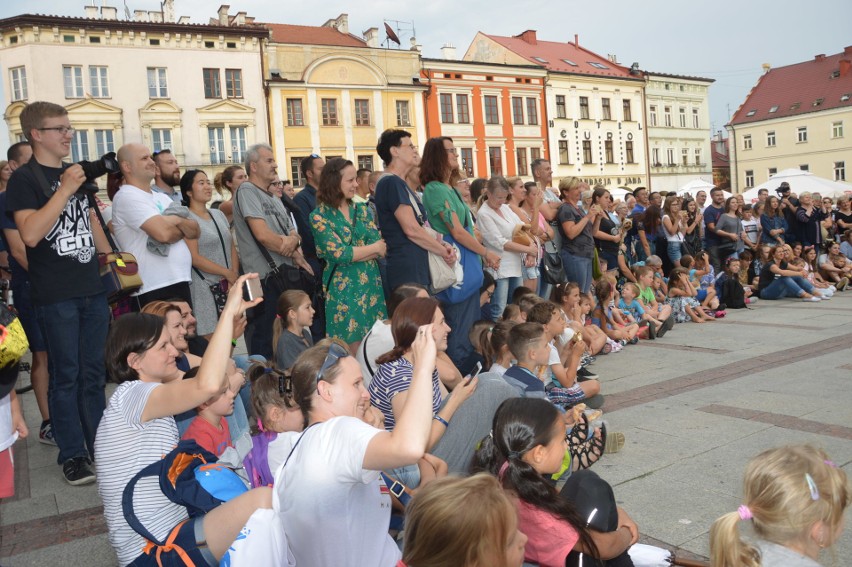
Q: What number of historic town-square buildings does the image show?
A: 6